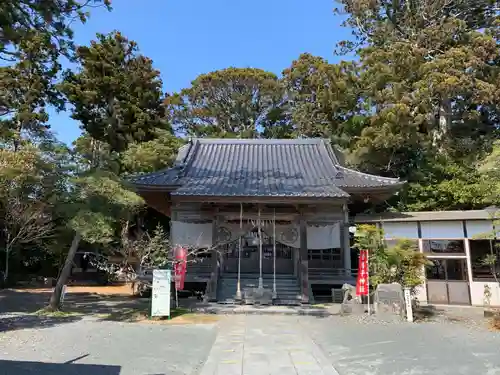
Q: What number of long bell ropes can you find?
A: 3